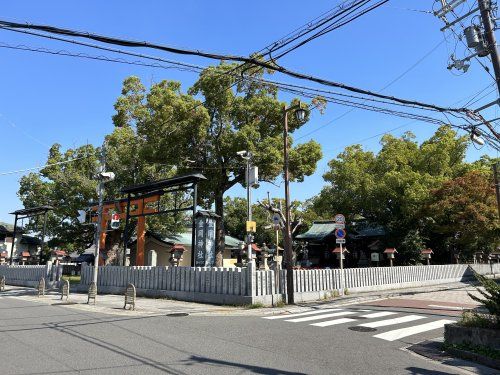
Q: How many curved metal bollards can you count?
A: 5